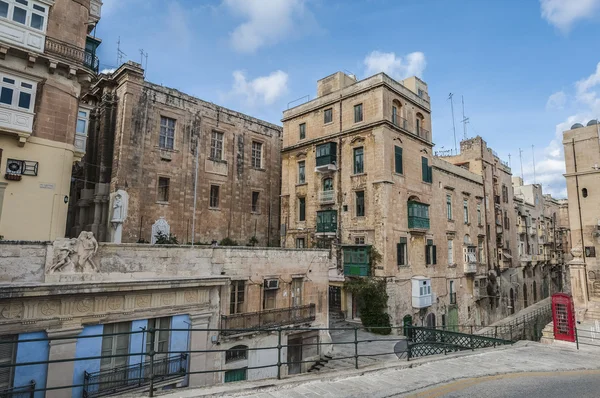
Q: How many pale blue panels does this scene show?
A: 4